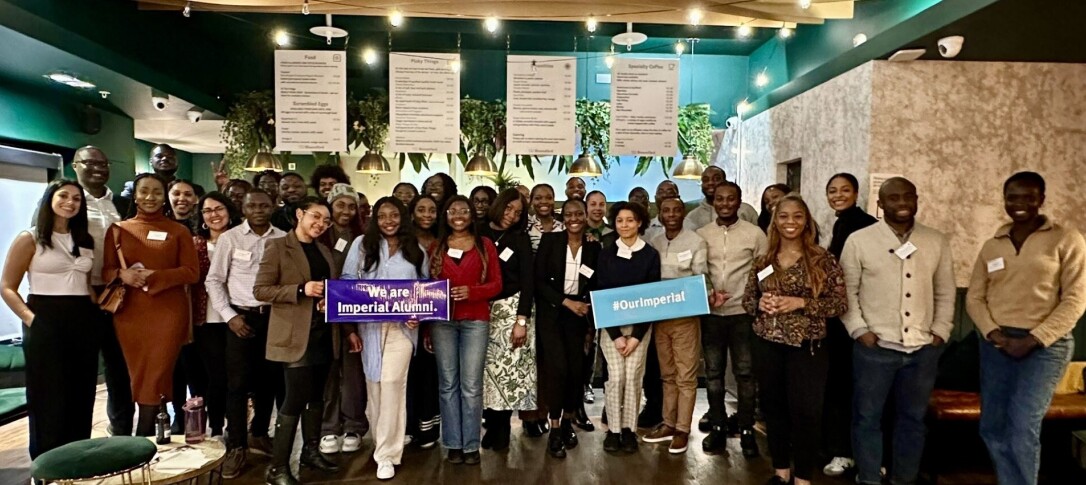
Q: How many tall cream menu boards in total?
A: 4